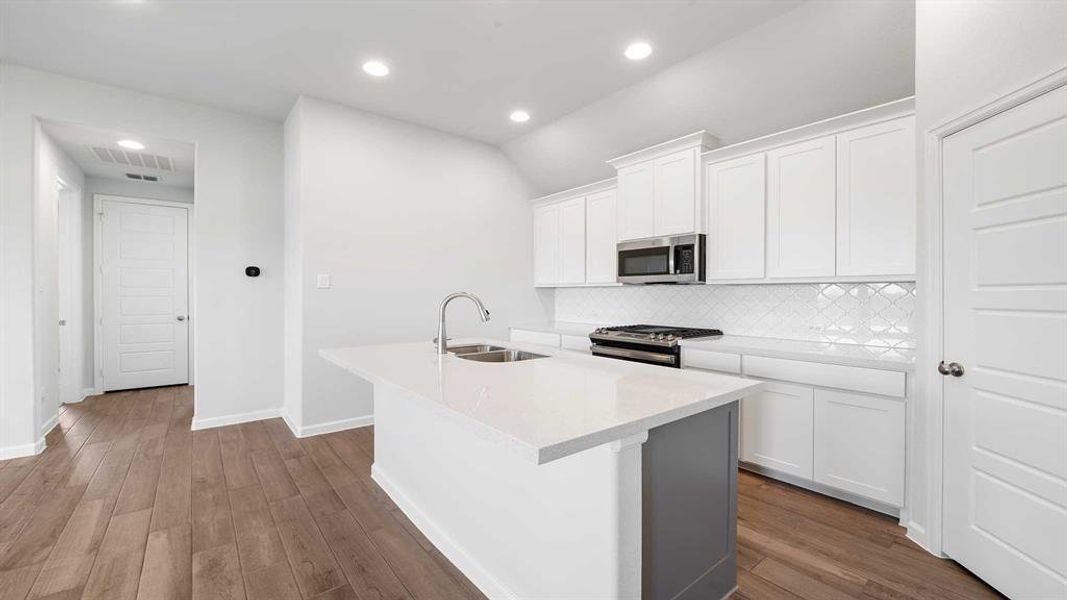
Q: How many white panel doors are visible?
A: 2